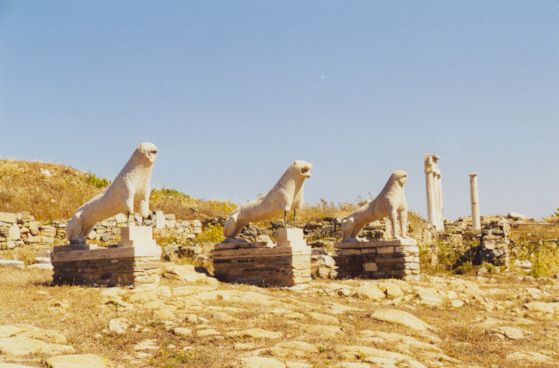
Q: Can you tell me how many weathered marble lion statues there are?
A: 3